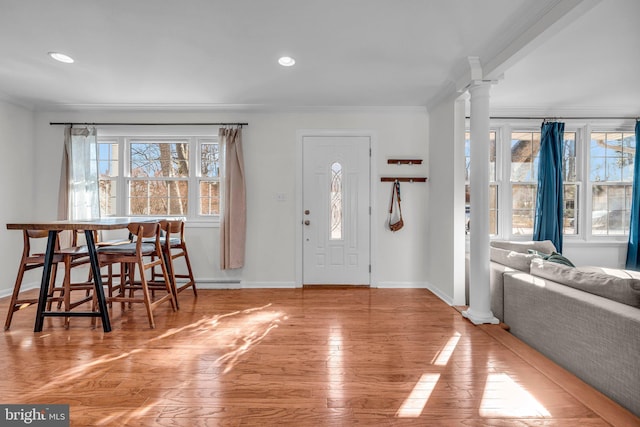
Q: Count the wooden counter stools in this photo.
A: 4